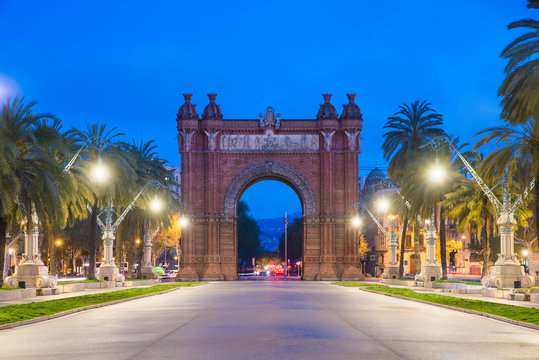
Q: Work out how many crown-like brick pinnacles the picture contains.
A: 4